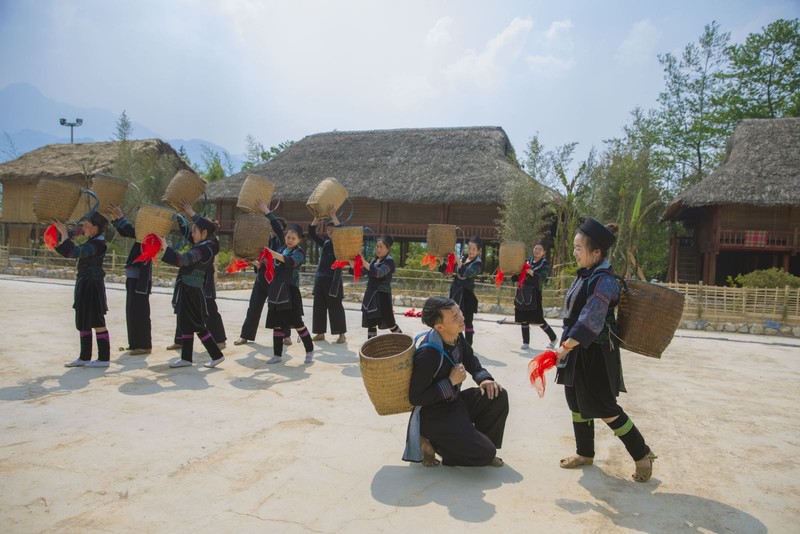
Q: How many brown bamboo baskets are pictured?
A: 12